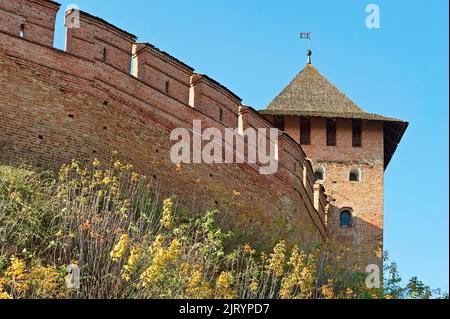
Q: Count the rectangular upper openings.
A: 4